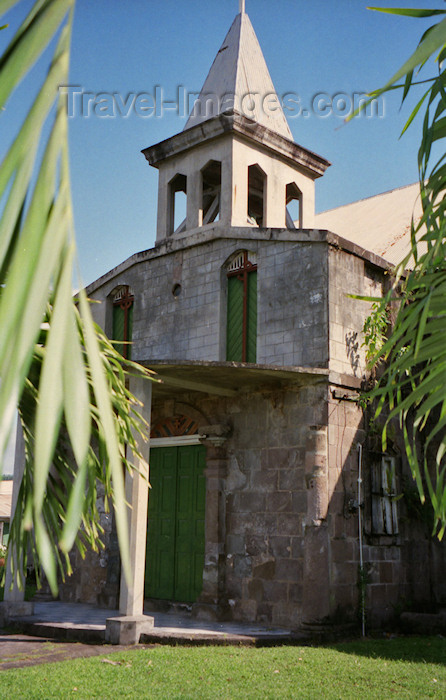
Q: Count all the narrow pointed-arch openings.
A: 4